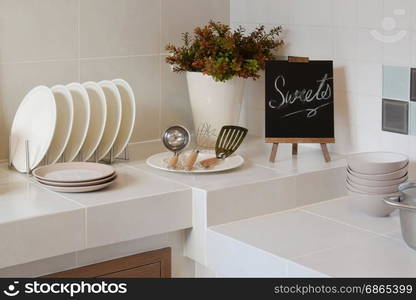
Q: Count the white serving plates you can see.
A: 7